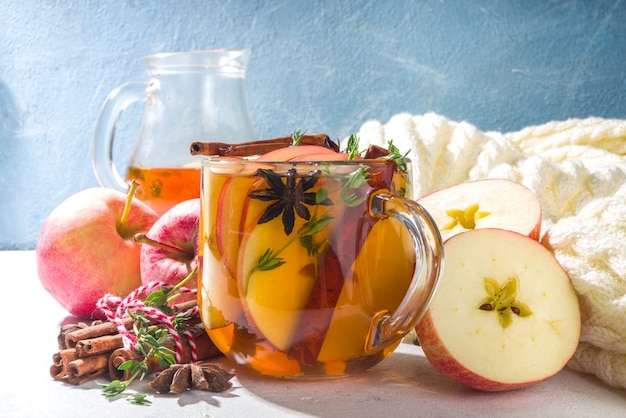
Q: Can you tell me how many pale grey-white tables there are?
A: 1